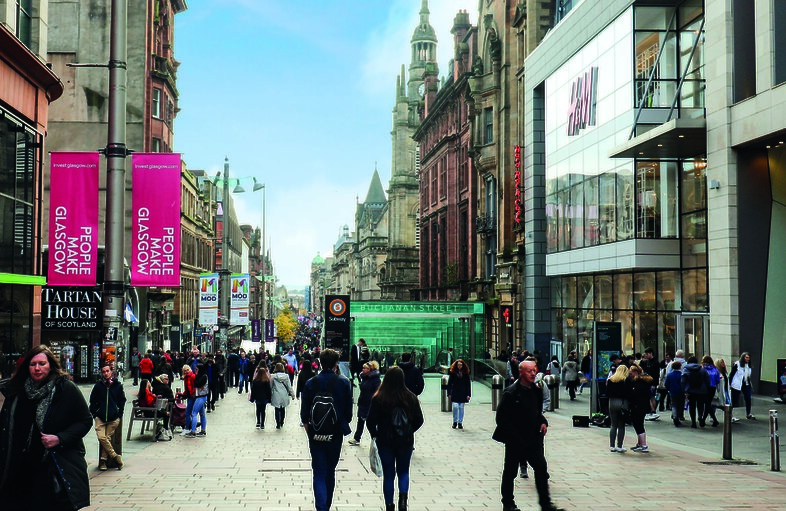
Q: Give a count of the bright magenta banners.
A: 2